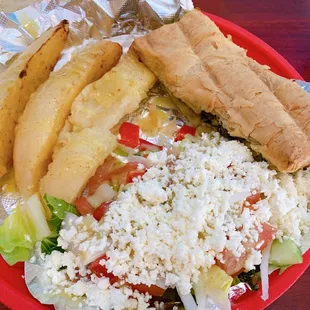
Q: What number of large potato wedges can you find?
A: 3